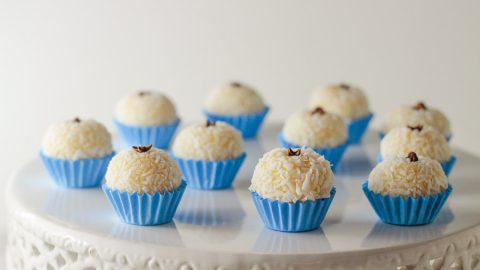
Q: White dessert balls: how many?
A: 11